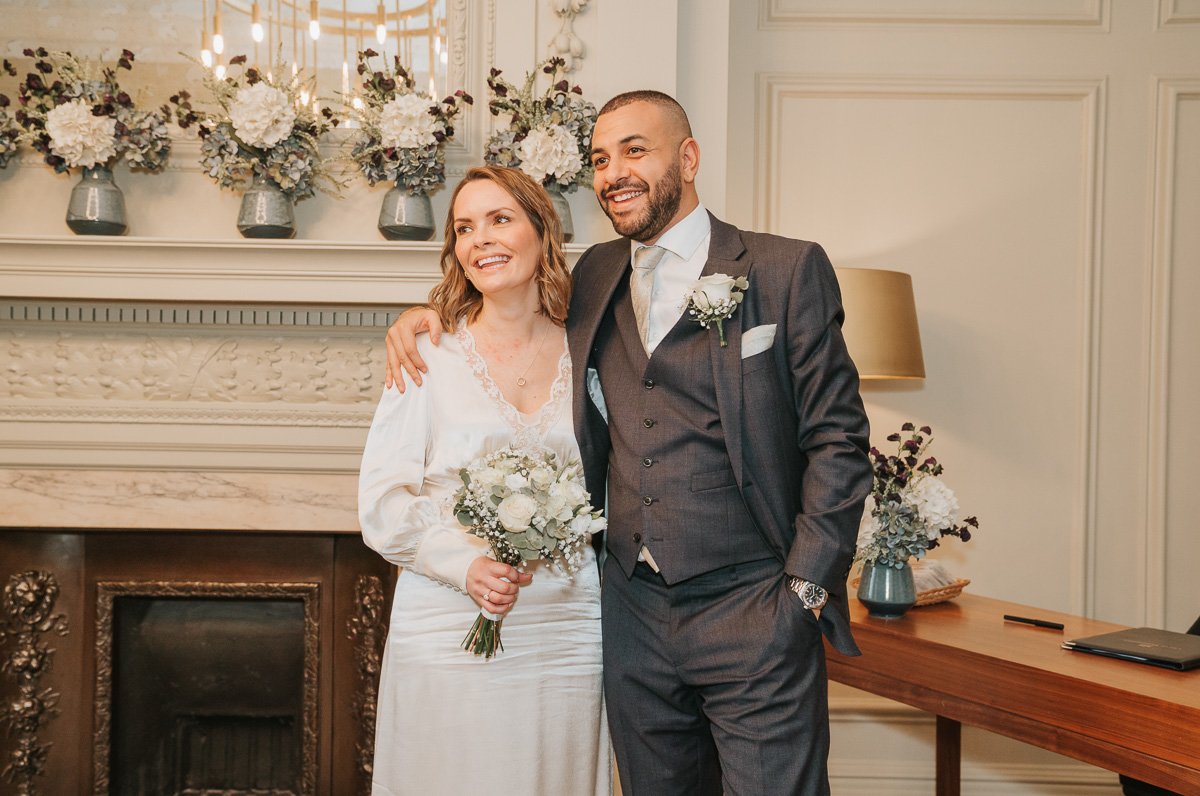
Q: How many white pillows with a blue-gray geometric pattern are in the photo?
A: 0